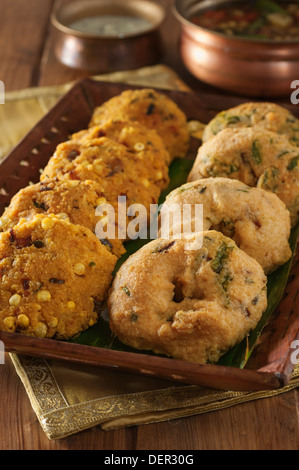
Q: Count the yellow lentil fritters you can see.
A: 5